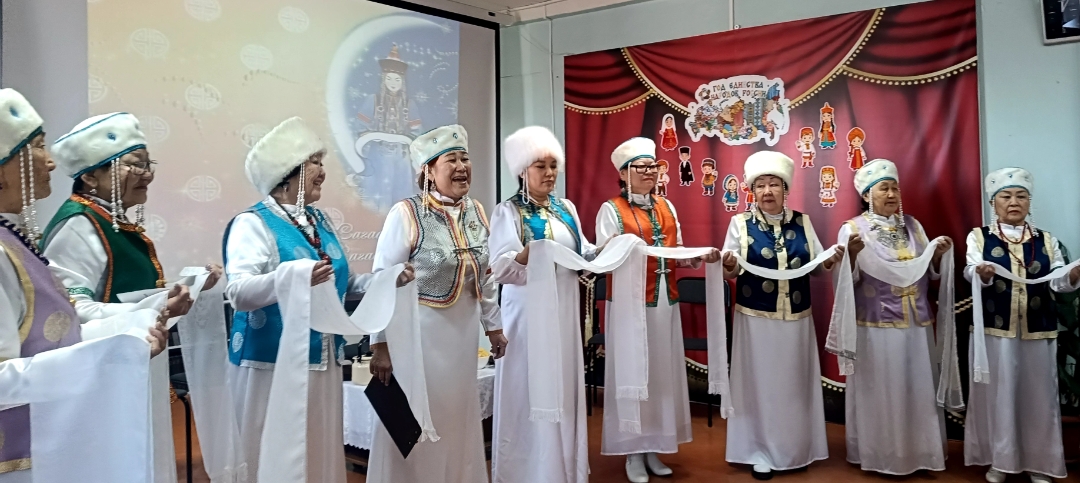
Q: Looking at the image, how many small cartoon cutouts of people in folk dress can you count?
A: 10